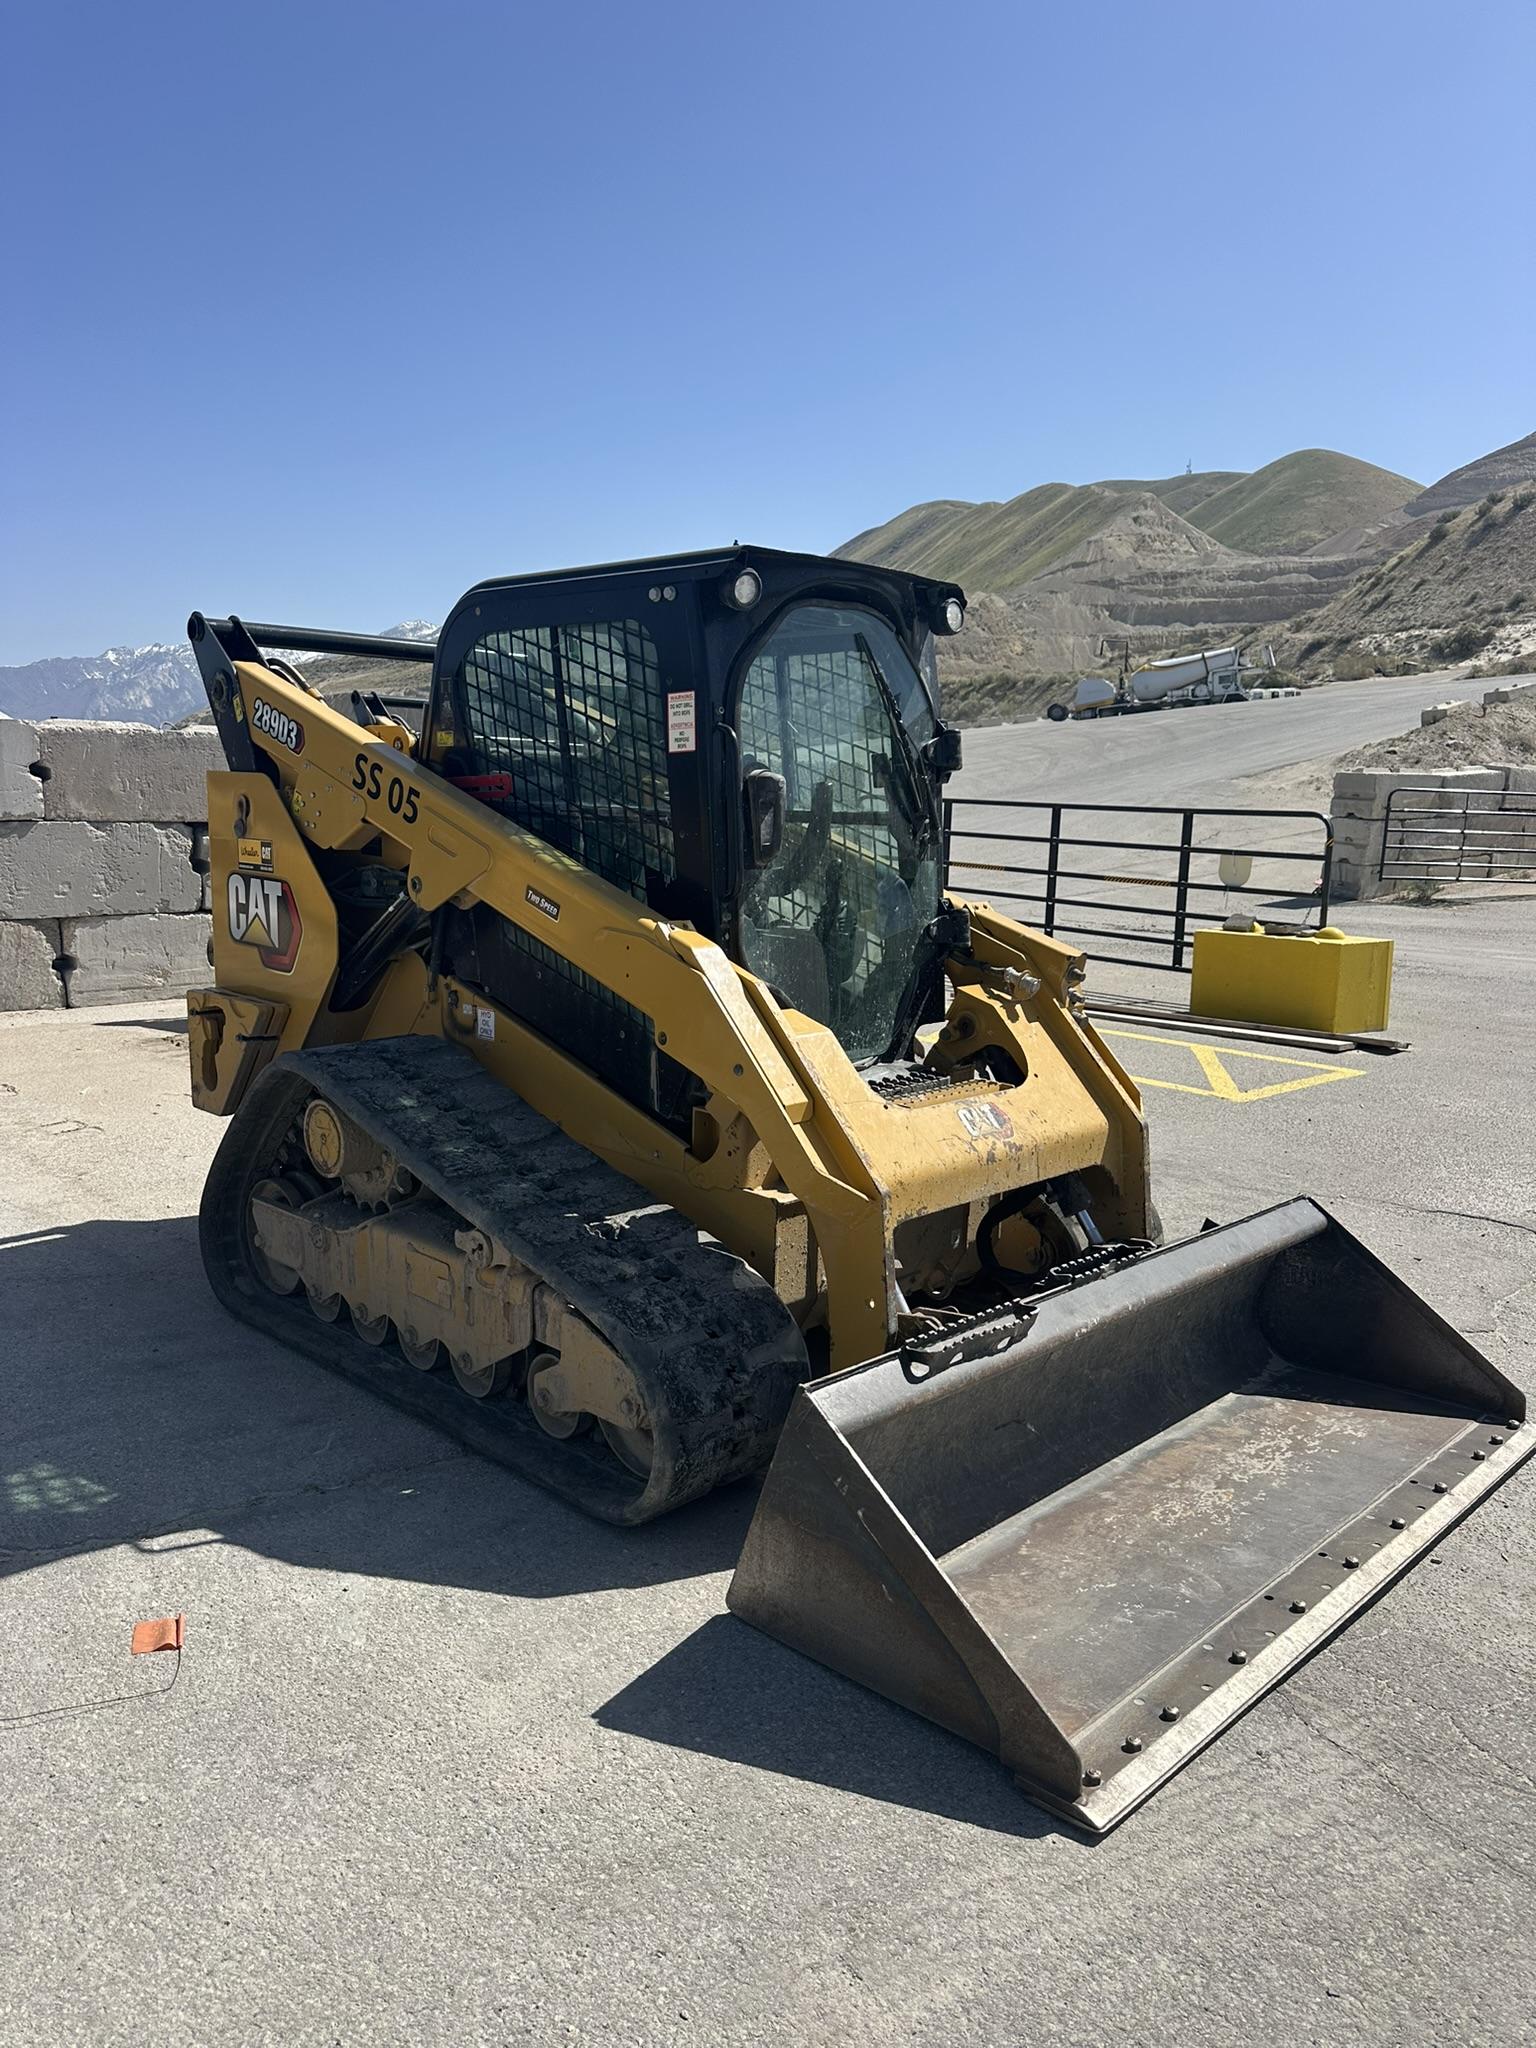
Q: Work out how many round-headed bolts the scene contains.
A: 11